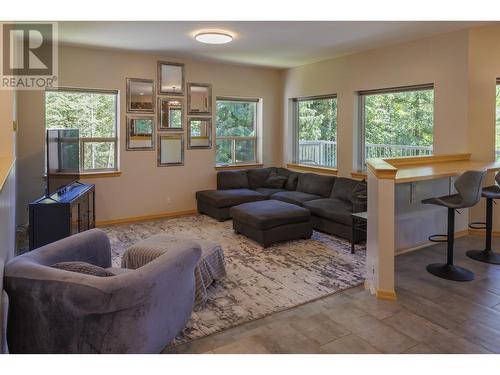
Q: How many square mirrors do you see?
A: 7